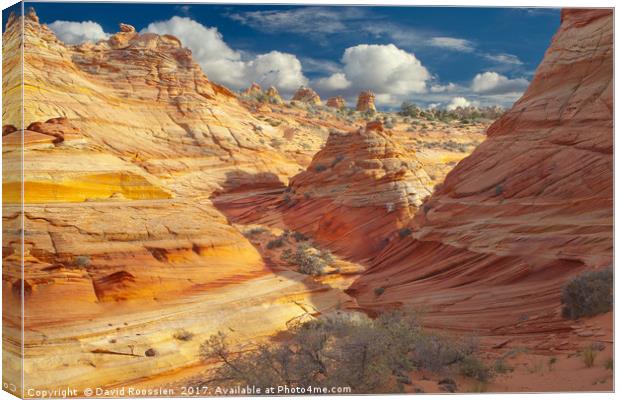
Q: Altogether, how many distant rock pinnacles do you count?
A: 5